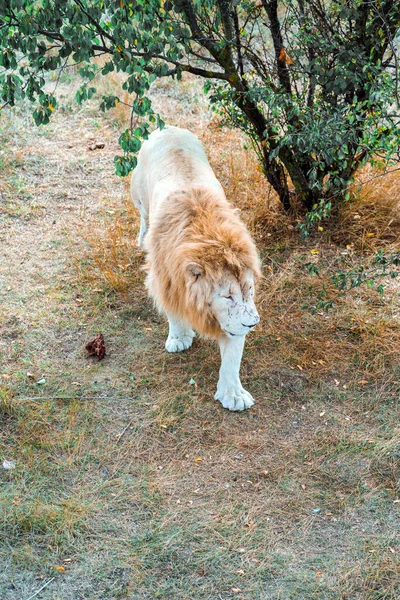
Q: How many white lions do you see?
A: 1